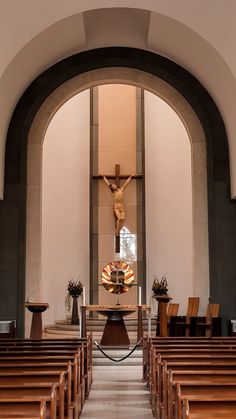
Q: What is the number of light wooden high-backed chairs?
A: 3